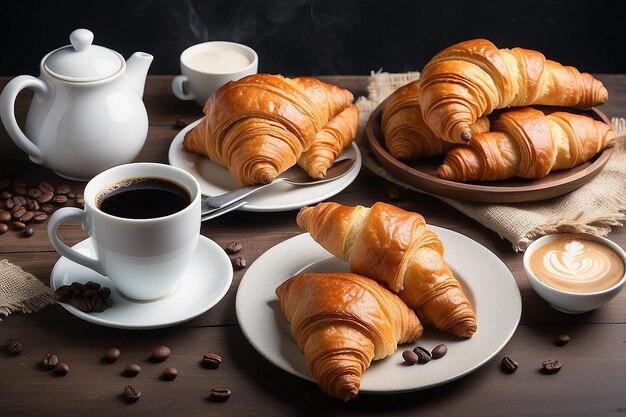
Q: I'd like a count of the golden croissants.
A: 7